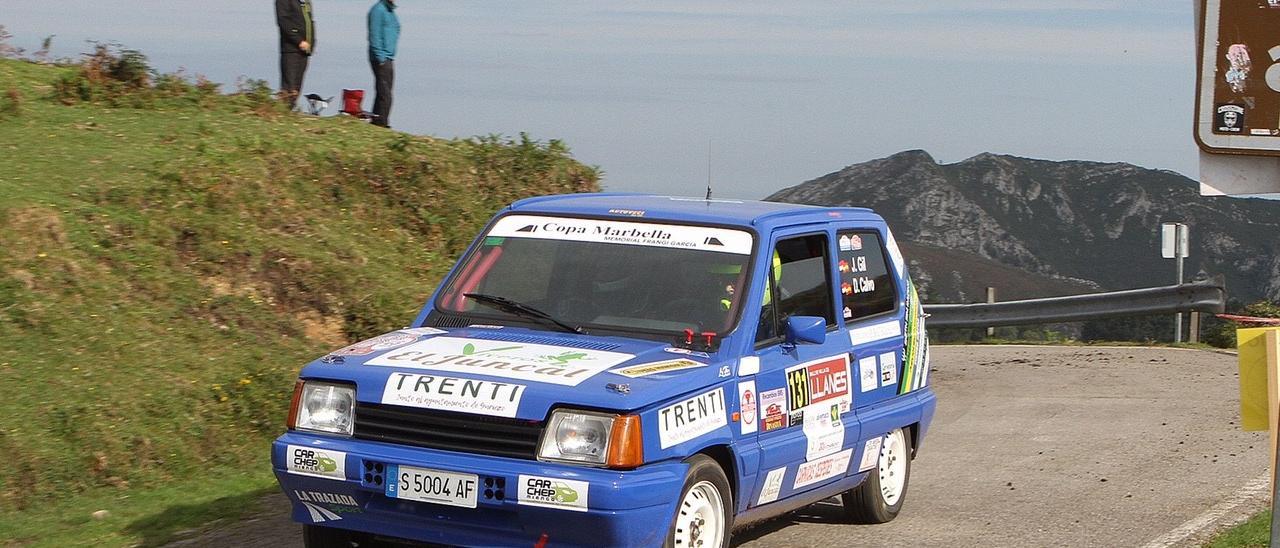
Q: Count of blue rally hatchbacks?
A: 1